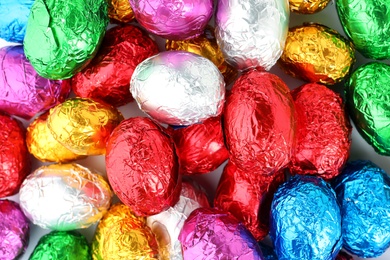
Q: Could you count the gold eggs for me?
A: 7